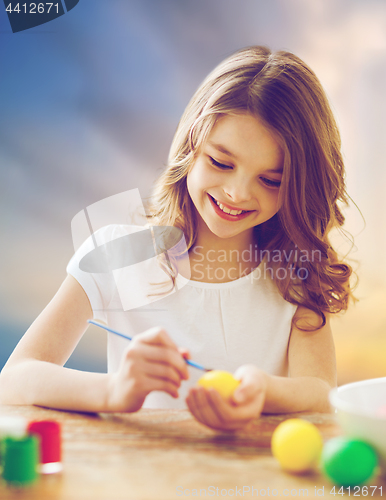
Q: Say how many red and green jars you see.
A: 2